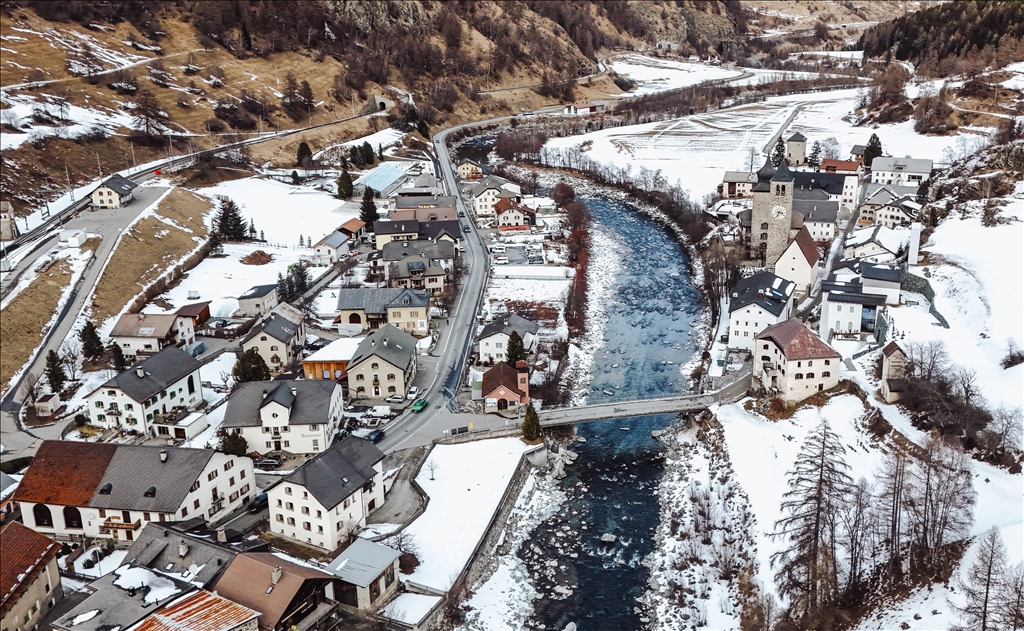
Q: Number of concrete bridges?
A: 1